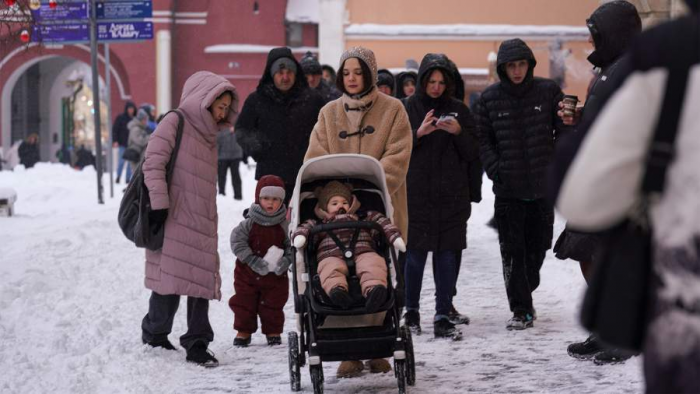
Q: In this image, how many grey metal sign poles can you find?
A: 2